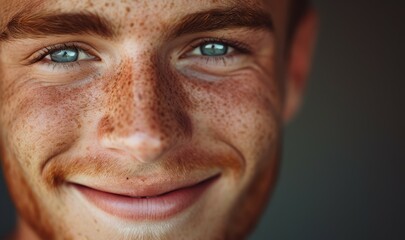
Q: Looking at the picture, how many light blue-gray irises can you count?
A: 2